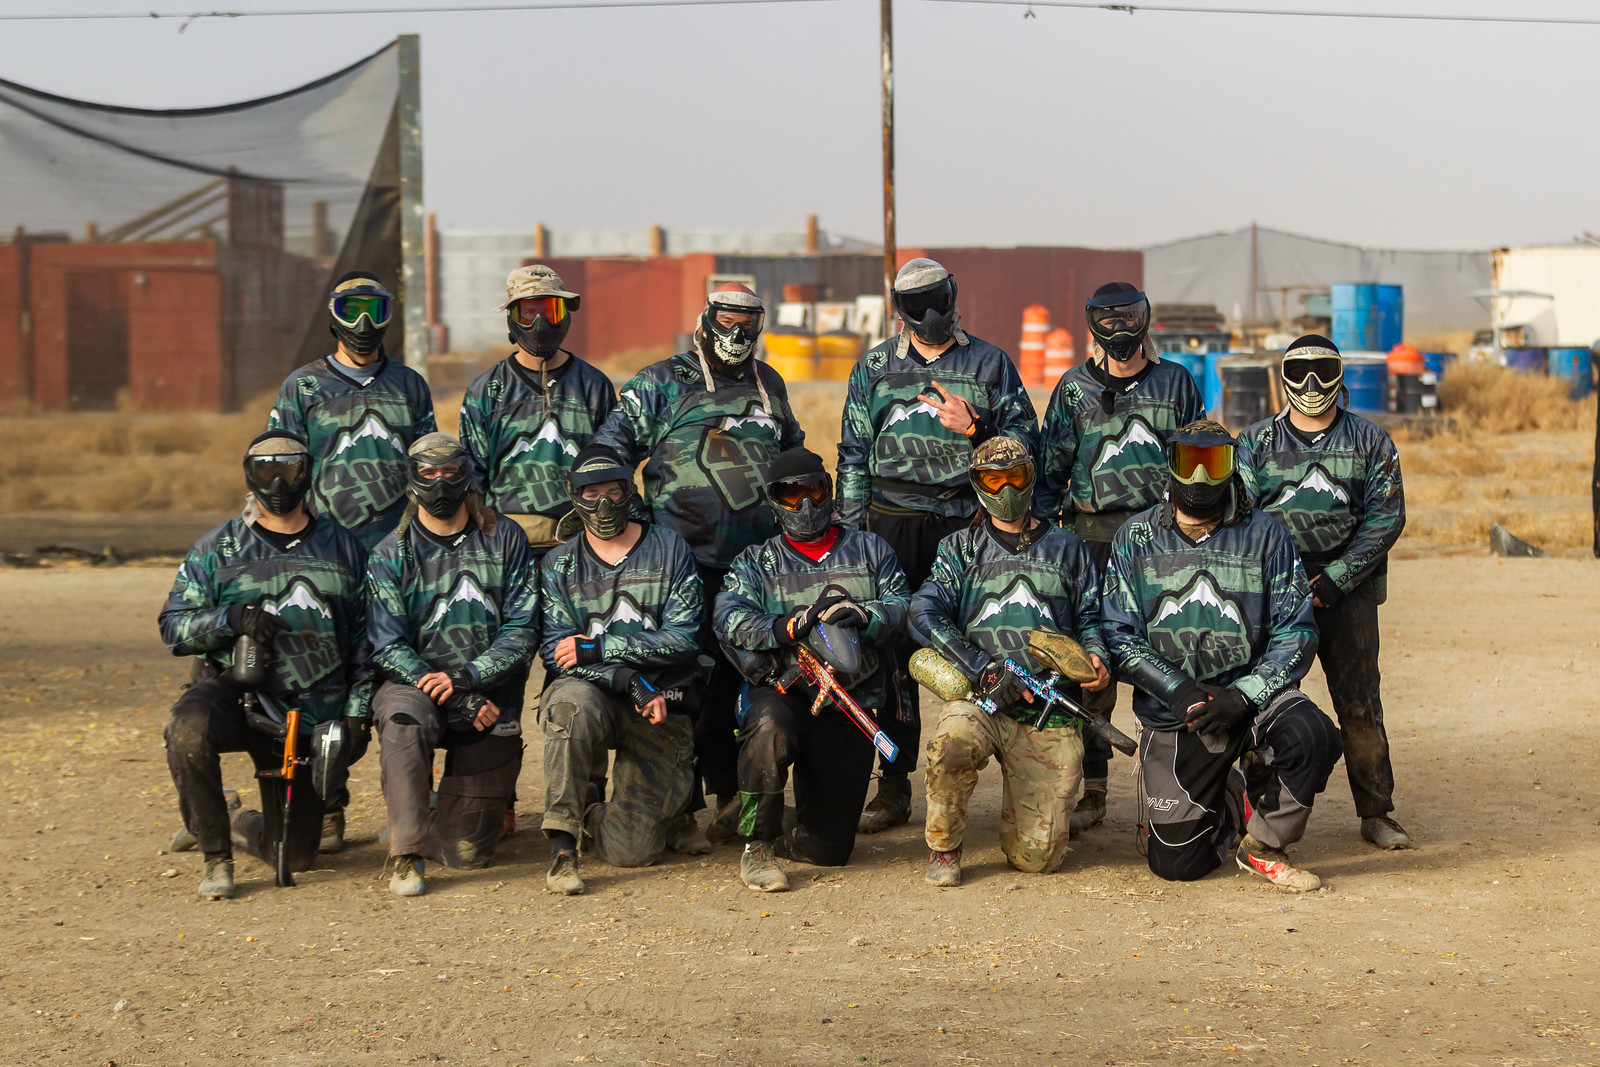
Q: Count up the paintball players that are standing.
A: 6